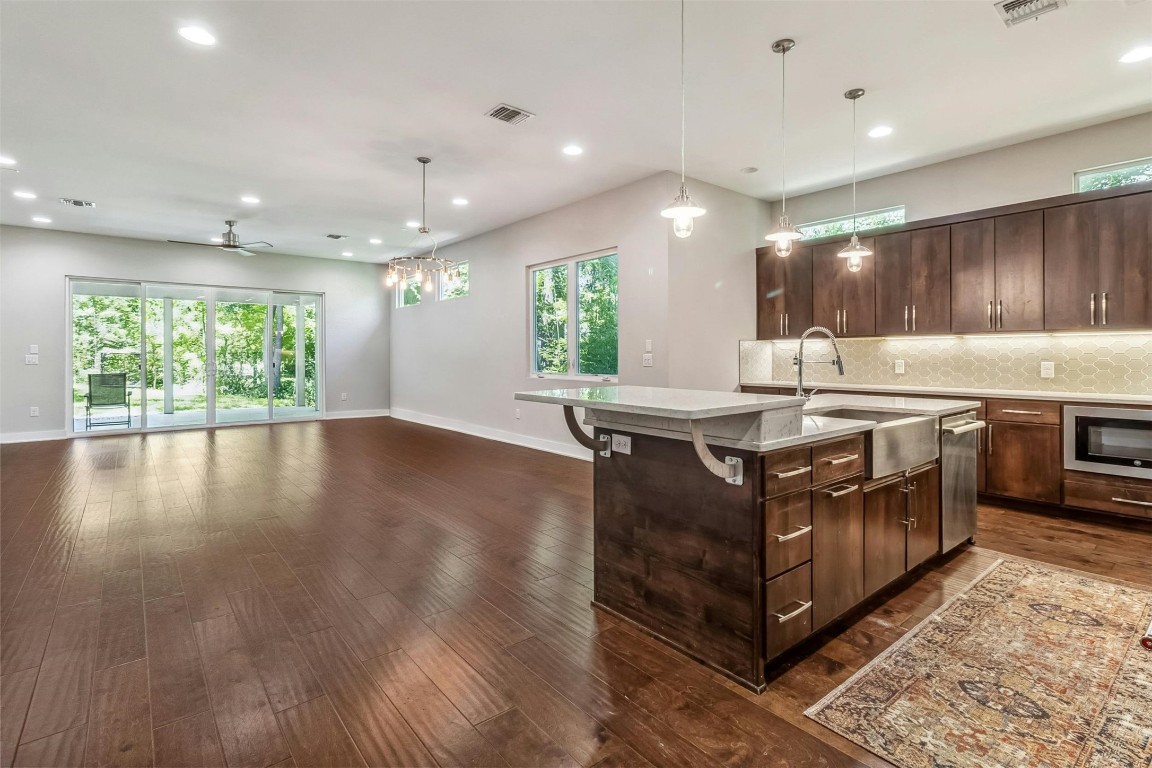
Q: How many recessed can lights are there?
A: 13